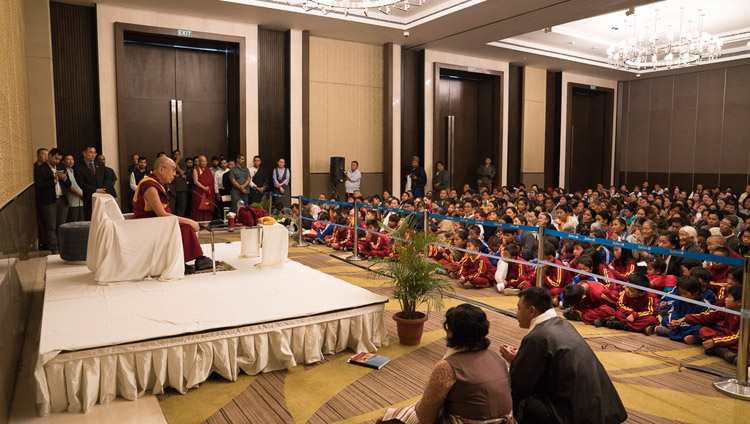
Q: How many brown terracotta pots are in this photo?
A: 1